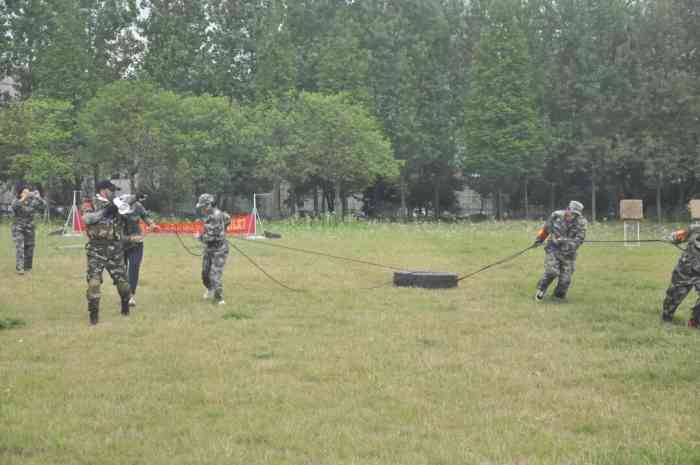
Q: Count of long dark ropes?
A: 3